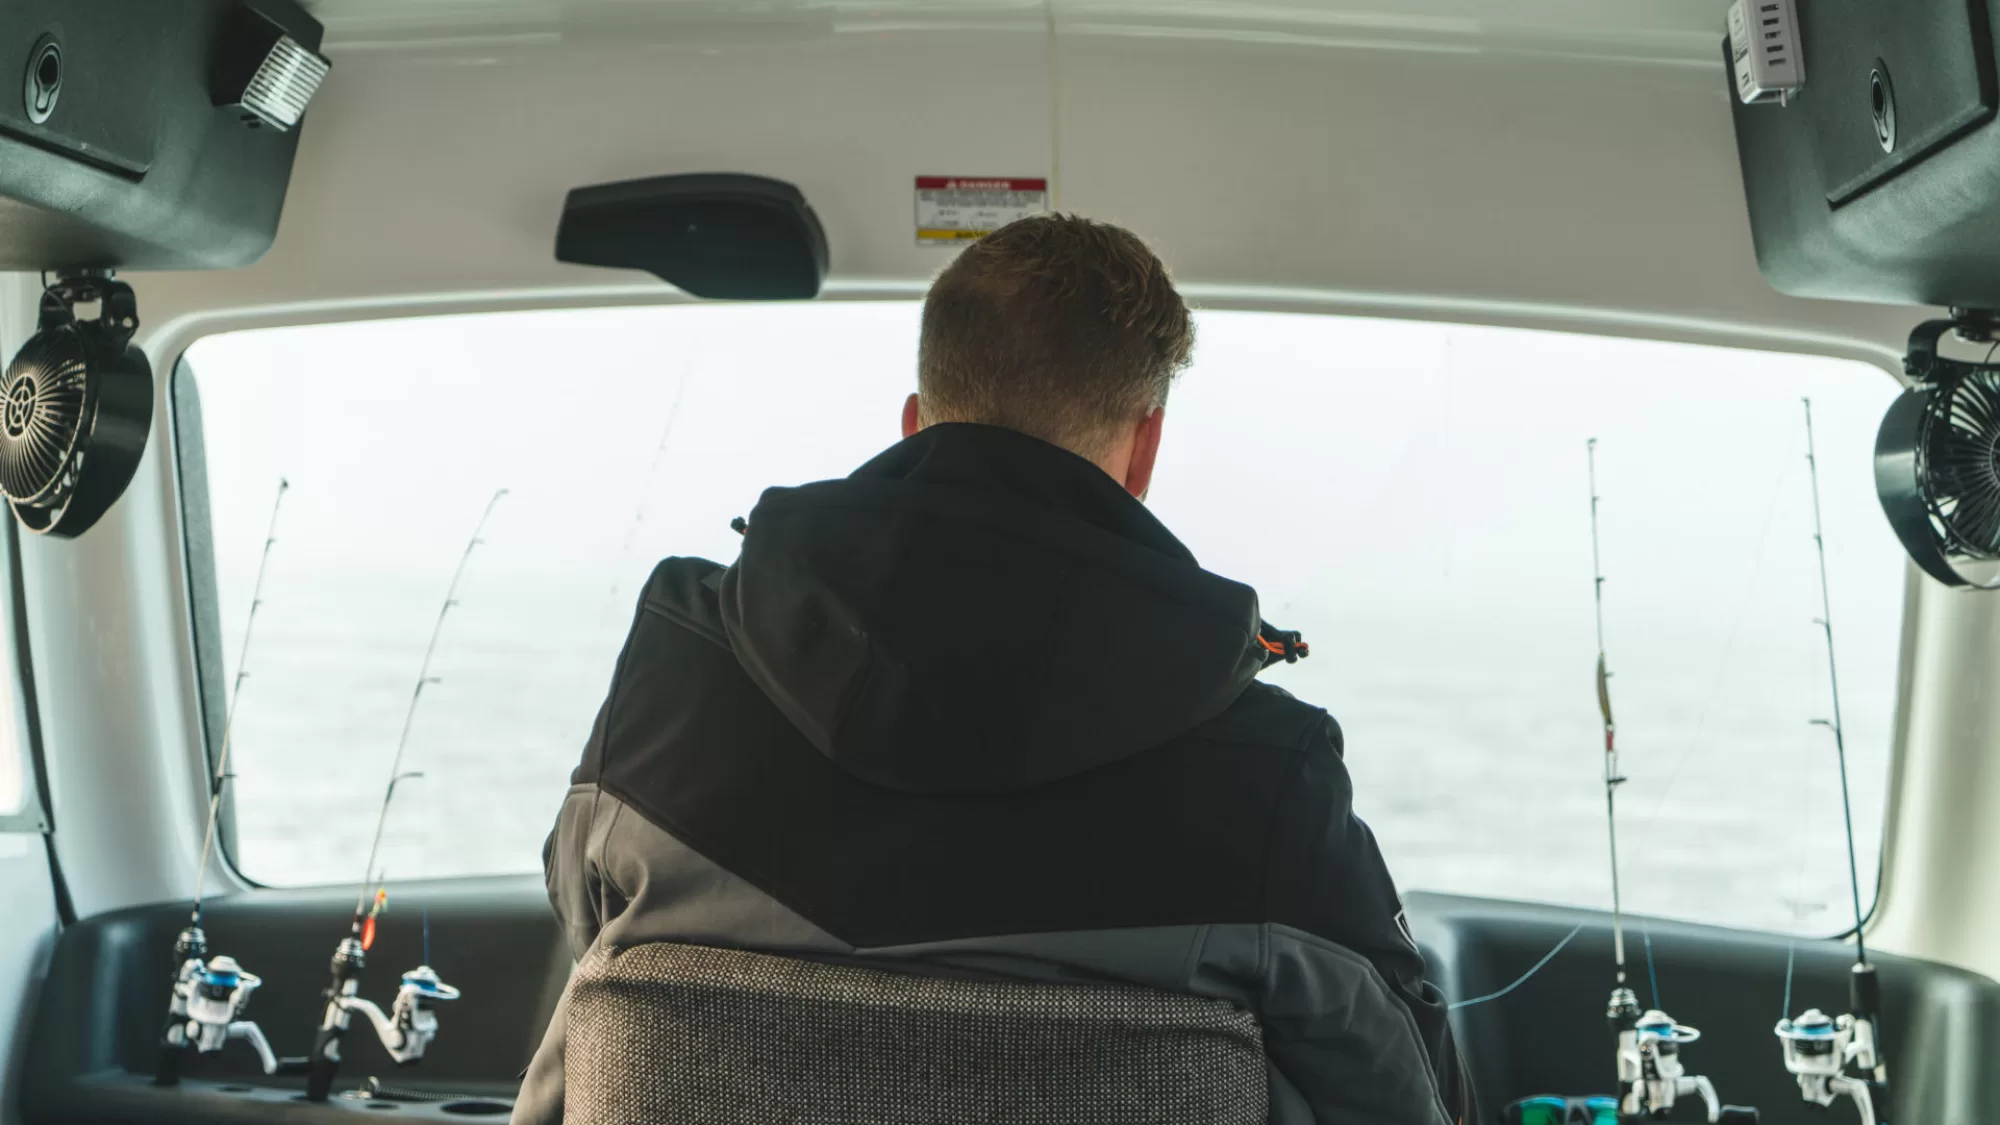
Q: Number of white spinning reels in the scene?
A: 4